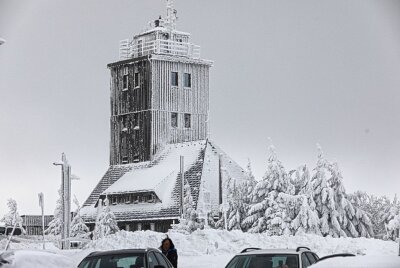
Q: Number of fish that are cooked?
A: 0